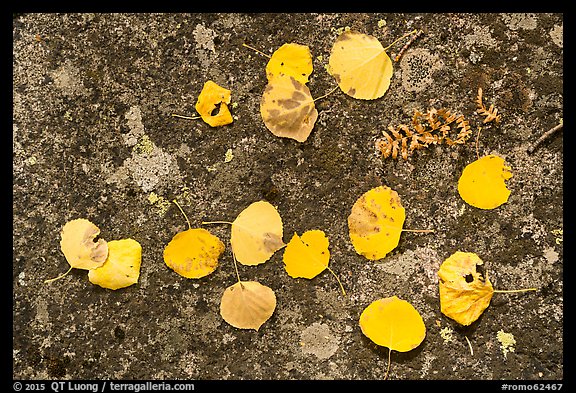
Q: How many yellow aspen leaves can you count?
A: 14